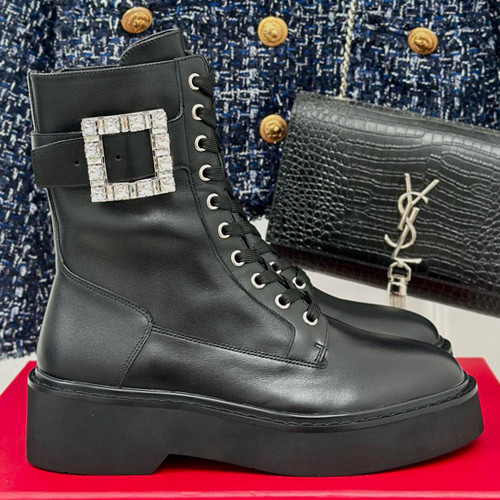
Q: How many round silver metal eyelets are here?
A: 12